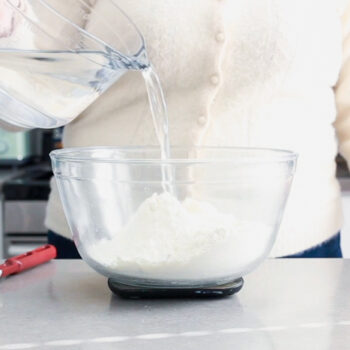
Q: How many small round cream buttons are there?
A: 3